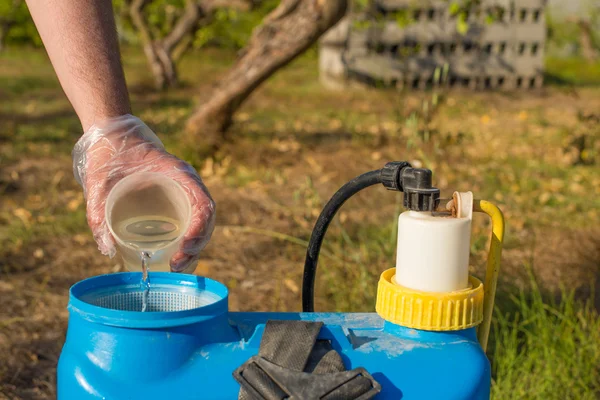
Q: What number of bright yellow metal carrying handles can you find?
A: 1